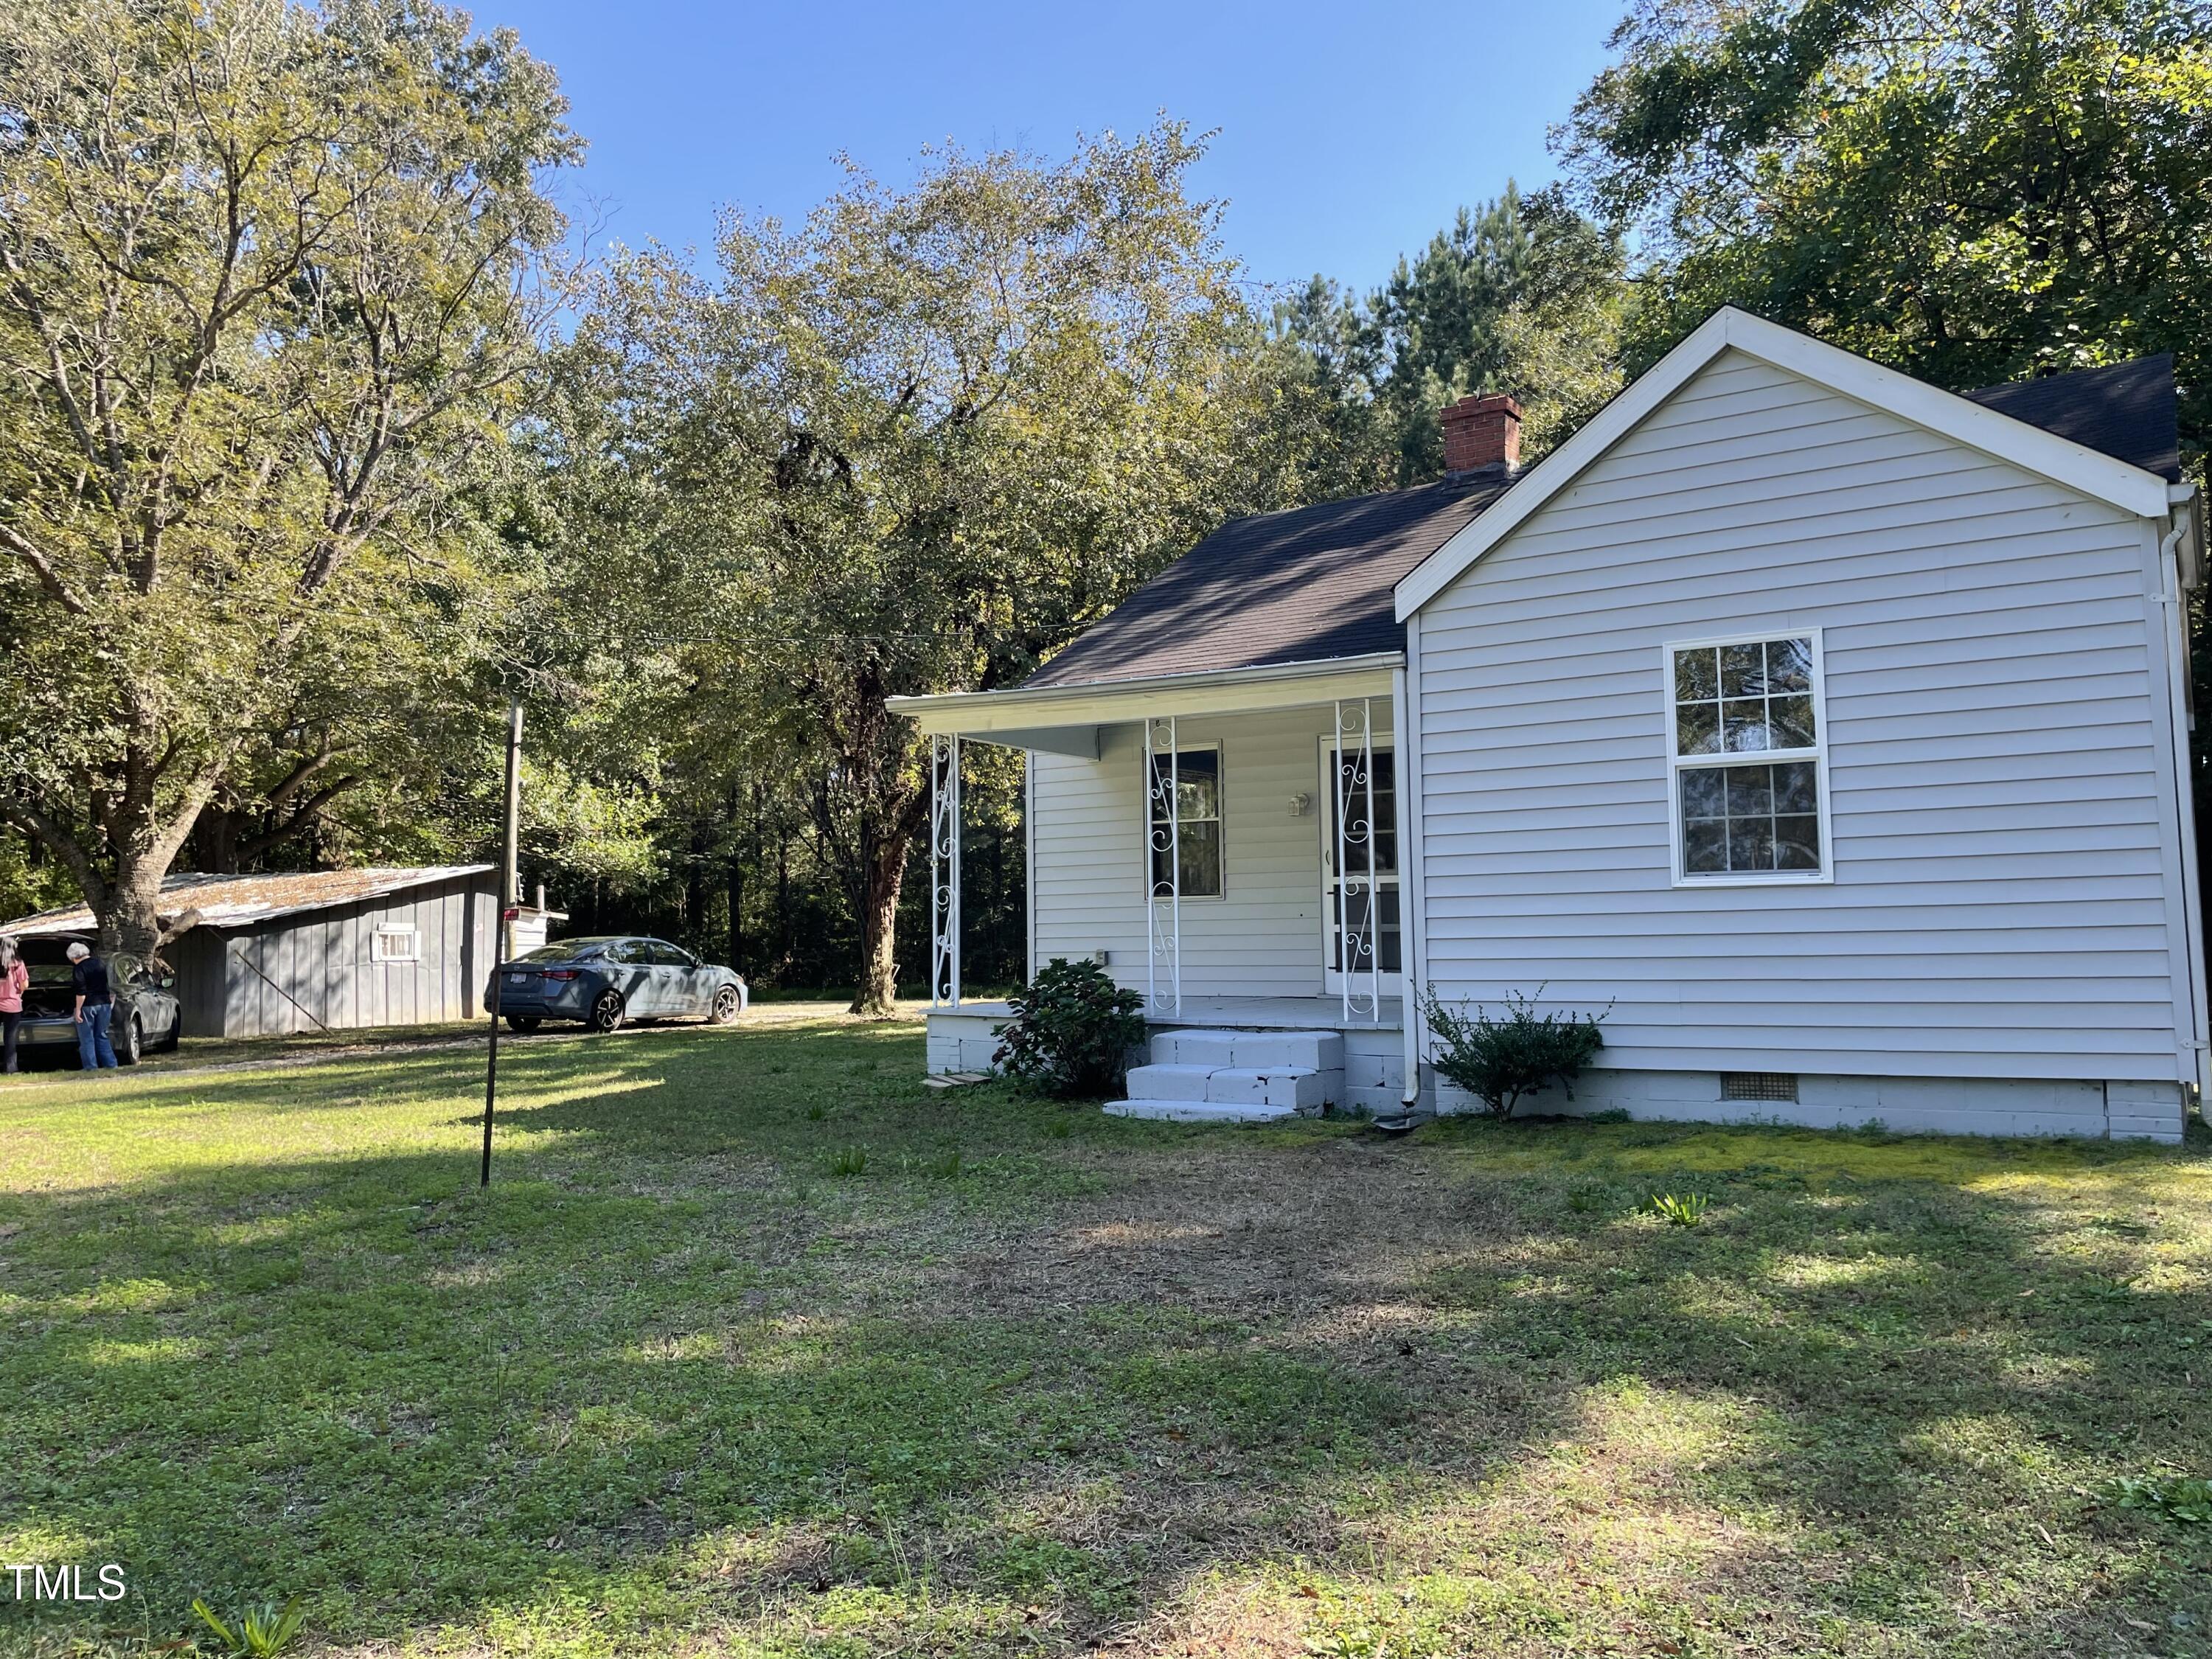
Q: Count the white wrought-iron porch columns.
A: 3